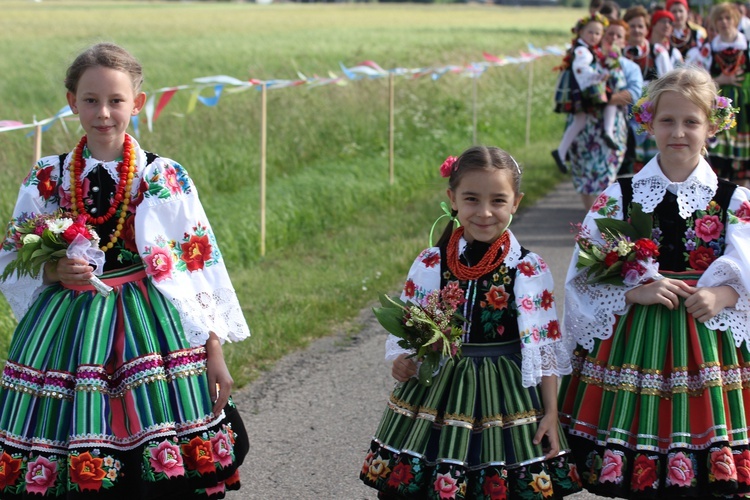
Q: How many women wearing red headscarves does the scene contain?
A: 2